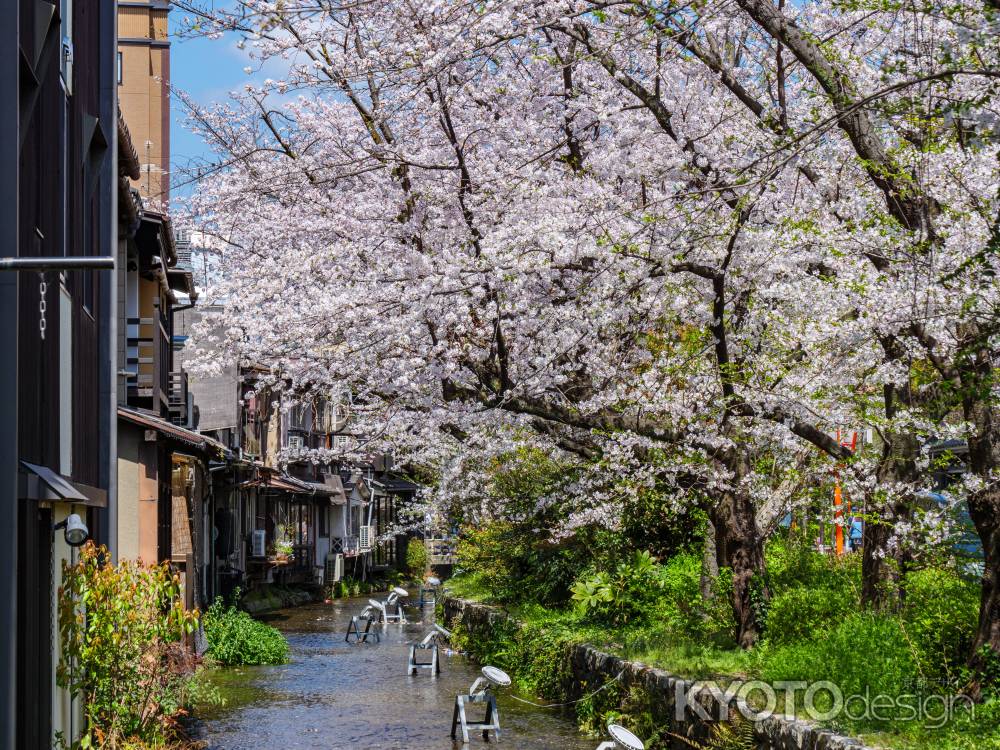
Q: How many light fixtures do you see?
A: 7